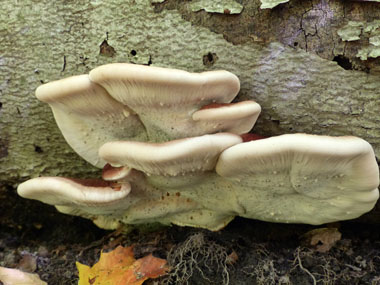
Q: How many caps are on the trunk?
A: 7